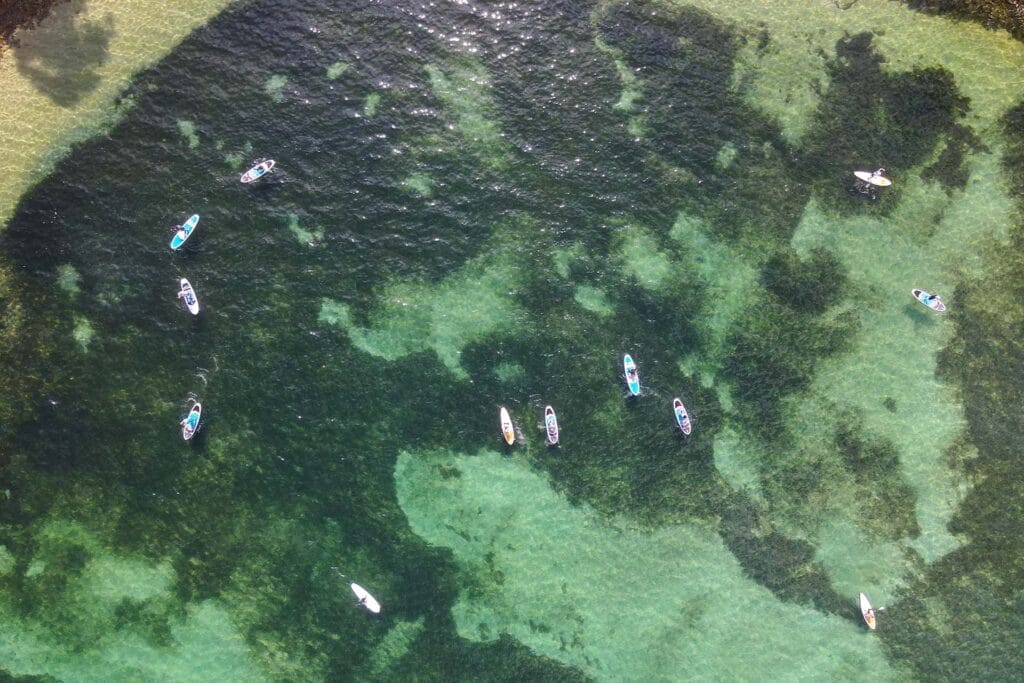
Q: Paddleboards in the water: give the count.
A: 12